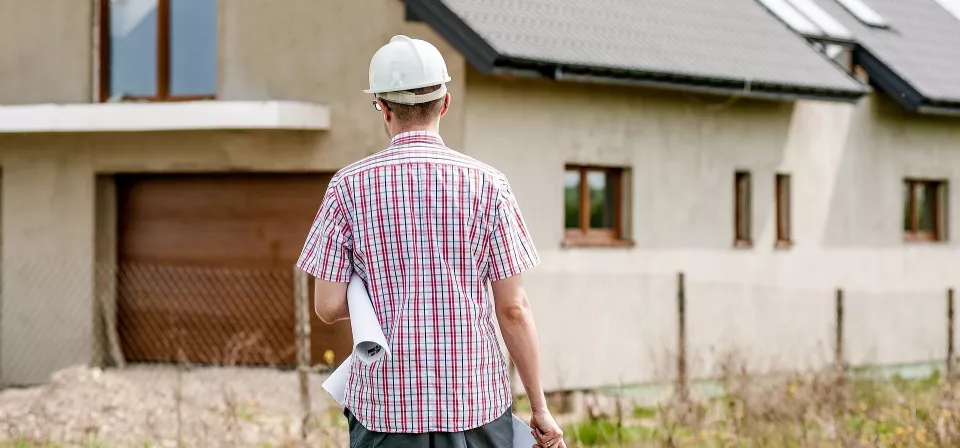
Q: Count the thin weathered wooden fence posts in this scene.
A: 4